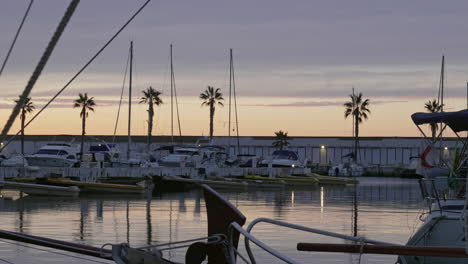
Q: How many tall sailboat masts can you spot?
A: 4